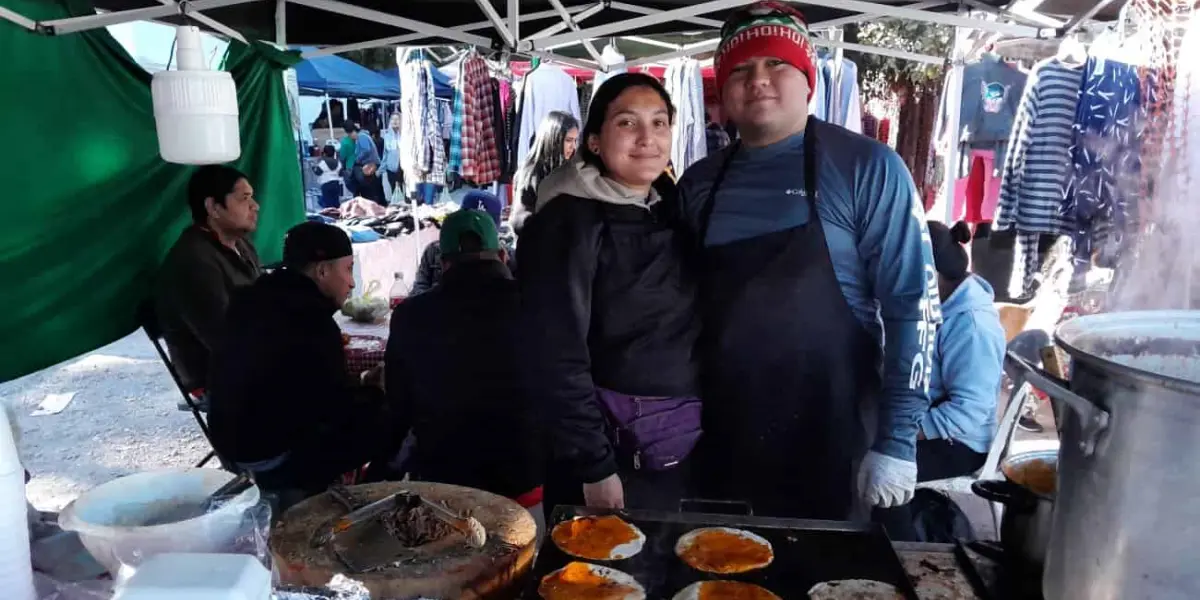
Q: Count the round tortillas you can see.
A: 5